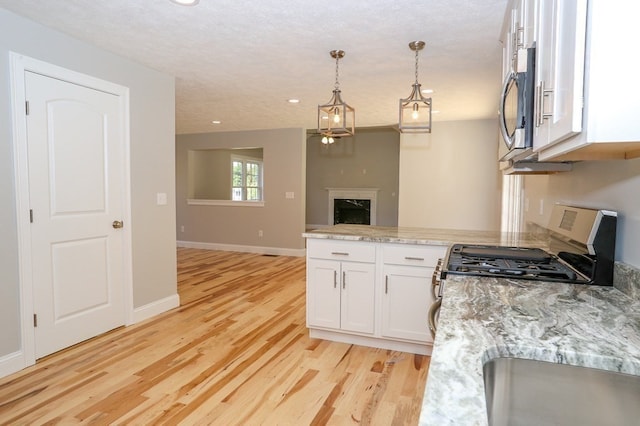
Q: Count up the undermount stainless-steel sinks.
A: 1